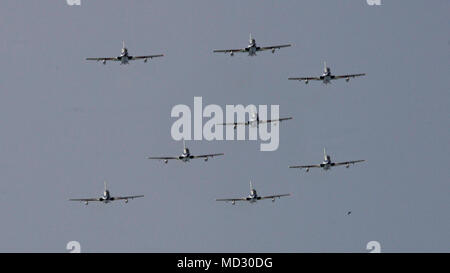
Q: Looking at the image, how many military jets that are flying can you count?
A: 8